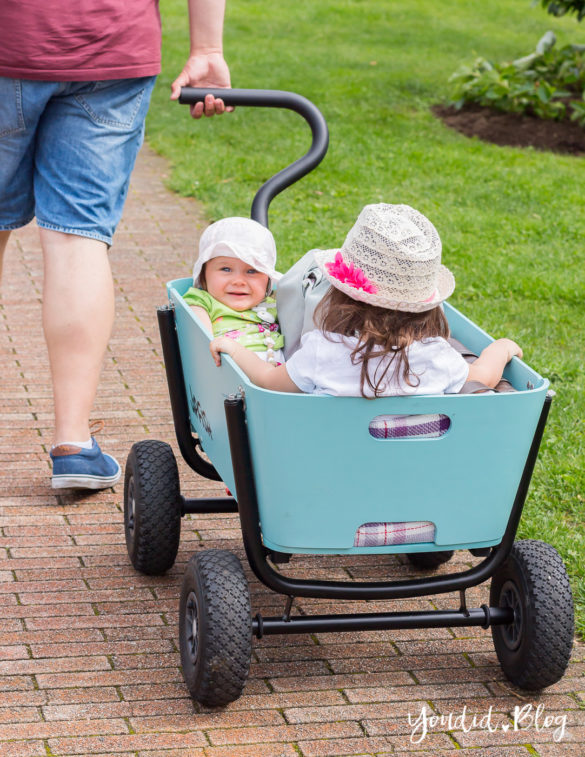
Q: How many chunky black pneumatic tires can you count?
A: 4